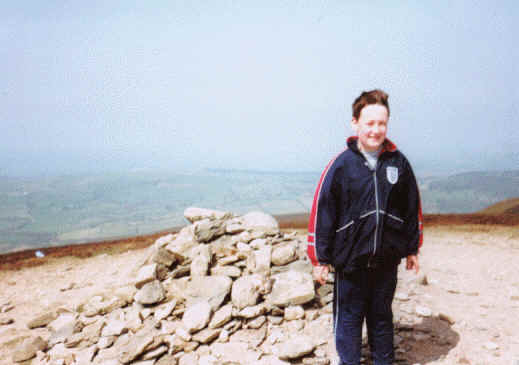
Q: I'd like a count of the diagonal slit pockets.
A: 2